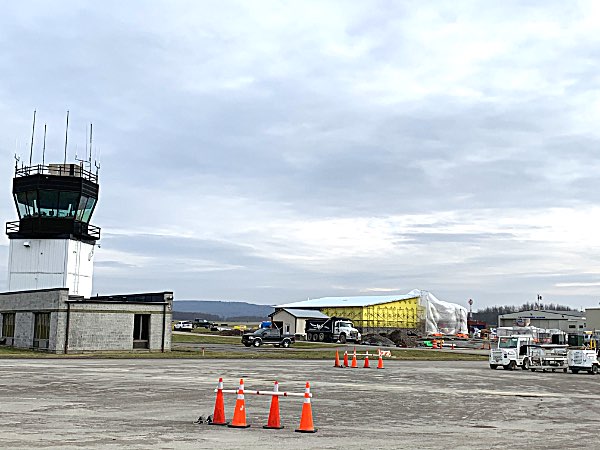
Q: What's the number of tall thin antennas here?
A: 4